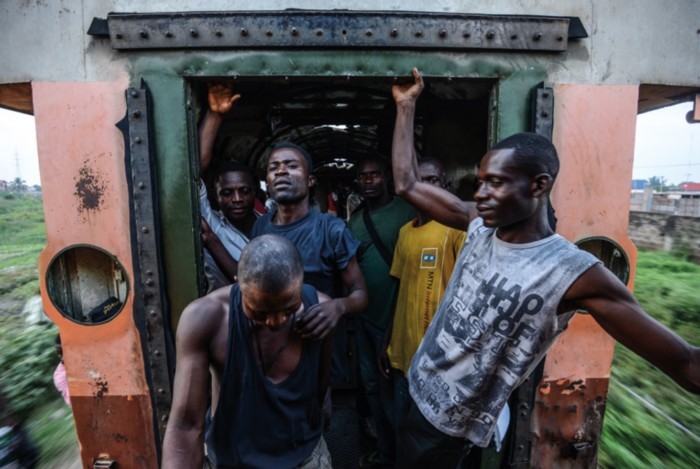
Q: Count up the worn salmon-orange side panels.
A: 2